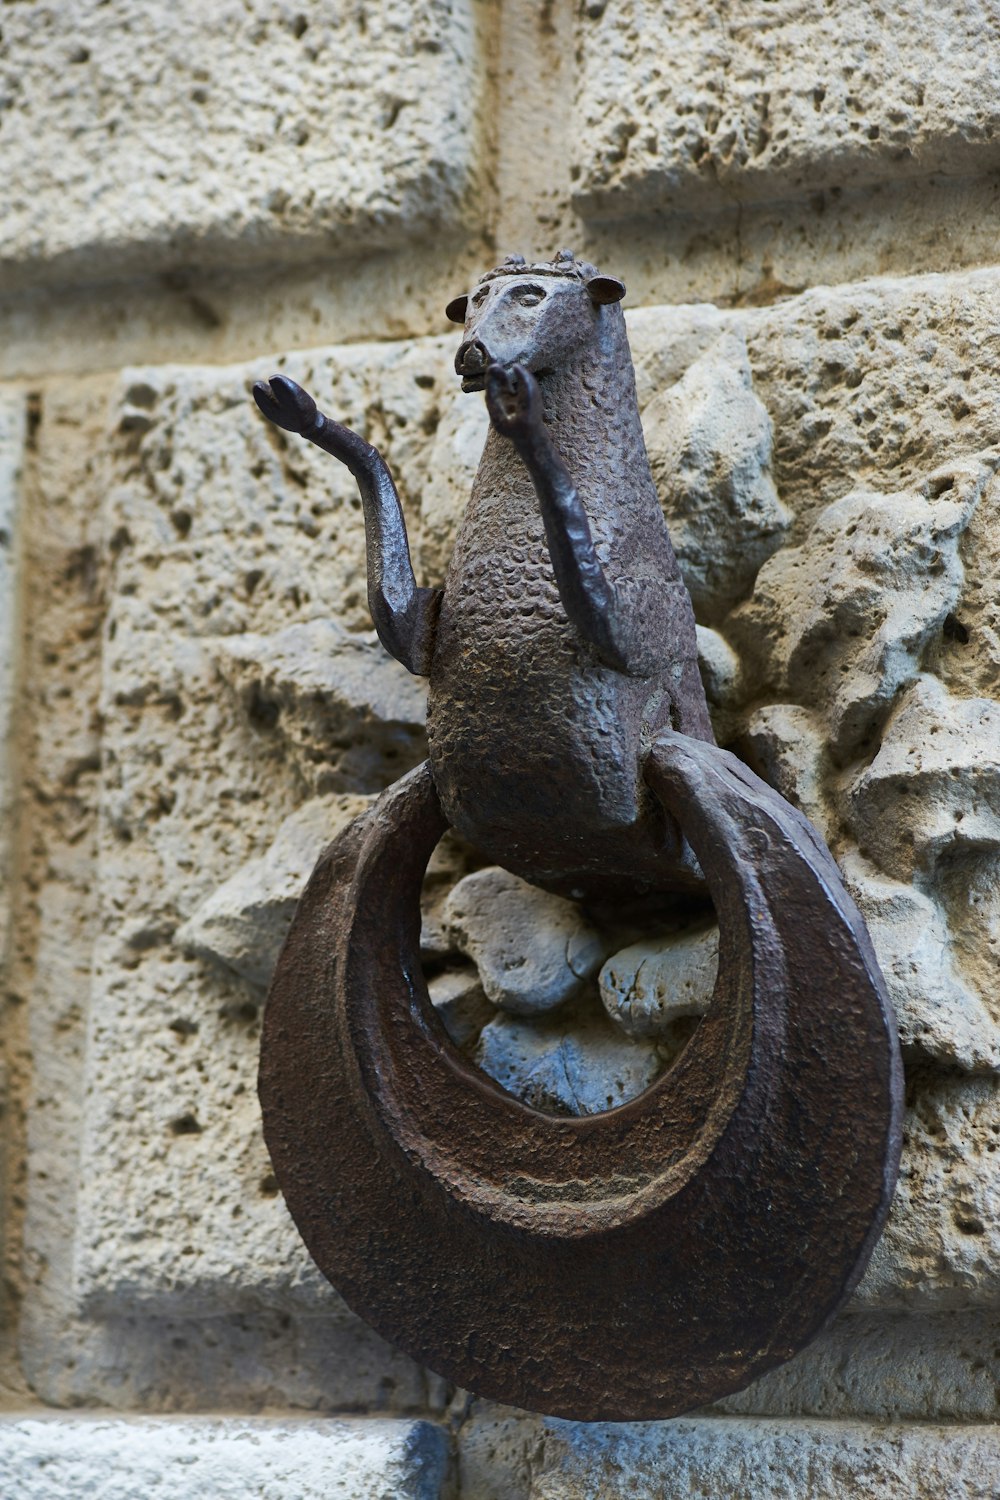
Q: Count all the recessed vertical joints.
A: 3